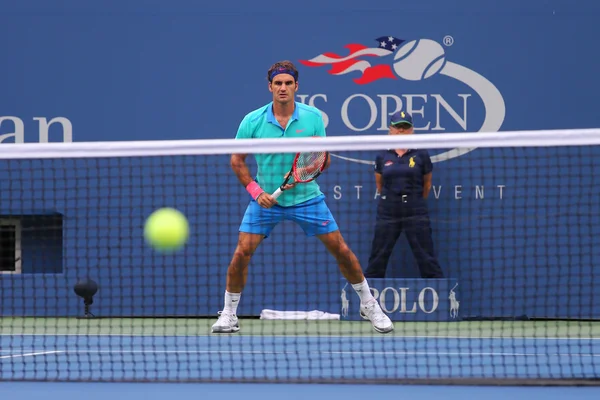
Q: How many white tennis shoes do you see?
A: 2